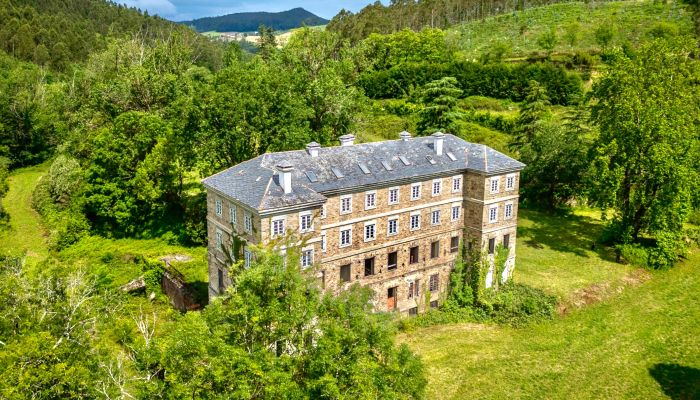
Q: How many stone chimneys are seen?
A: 5